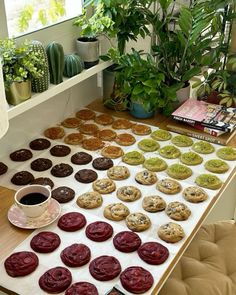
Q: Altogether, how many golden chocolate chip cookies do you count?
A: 12